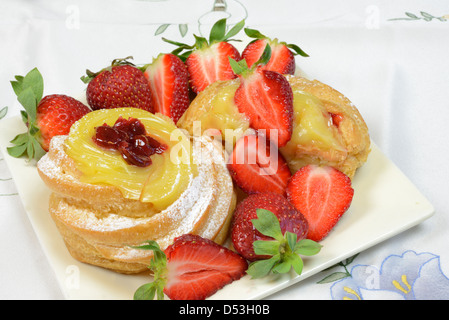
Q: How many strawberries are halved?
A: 7